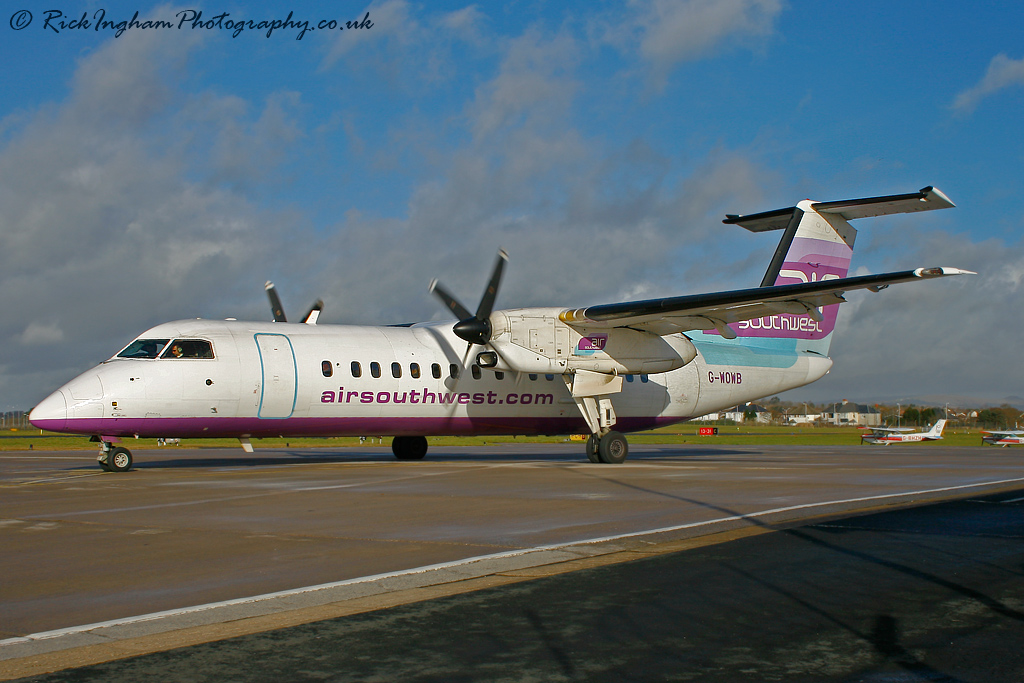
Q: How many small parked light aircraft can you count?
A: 2